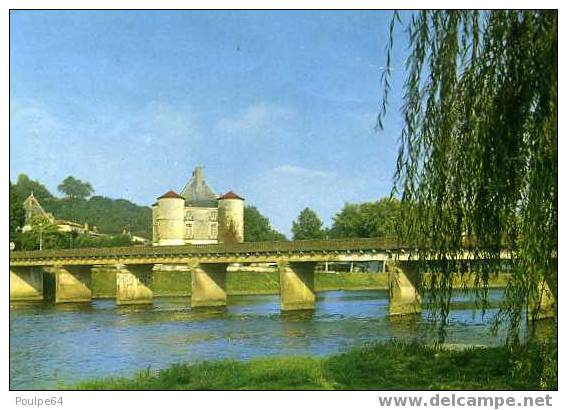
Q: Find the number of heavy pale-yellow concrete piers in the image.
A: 7